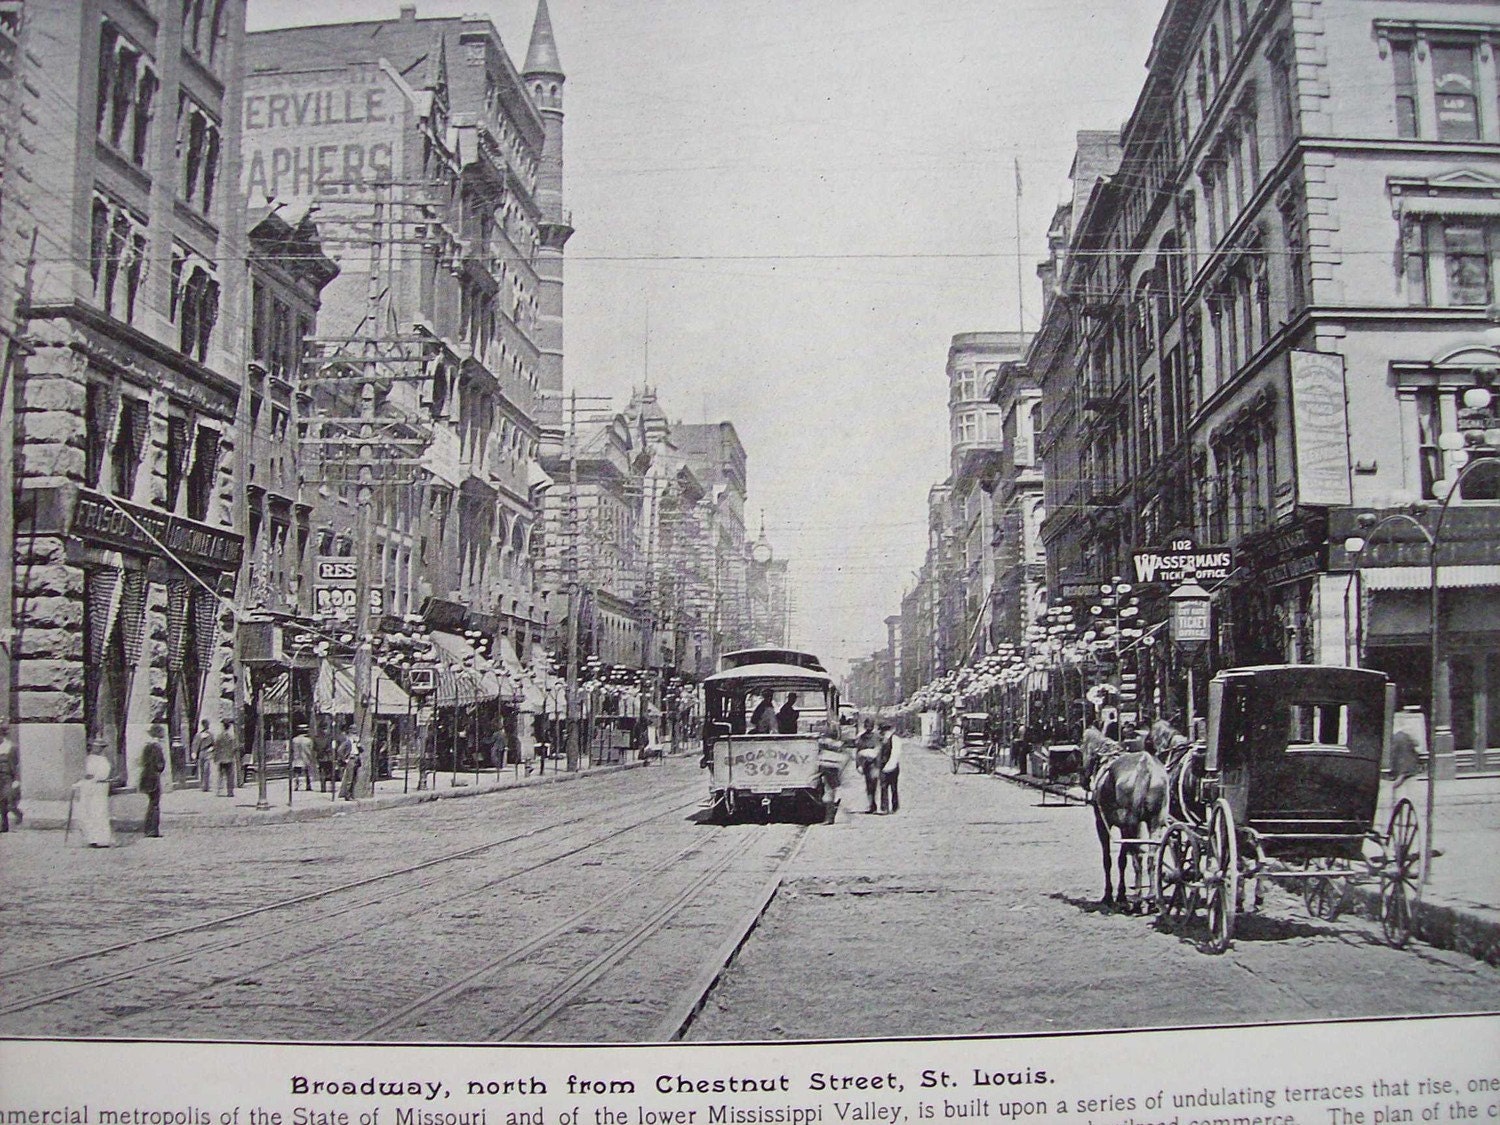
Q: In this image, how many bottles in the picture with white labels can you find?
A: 0